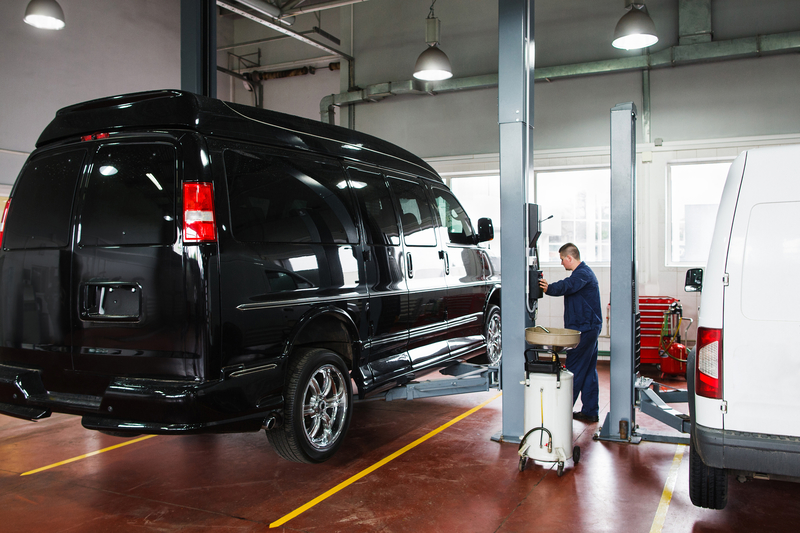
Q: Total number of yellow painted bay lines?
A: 3